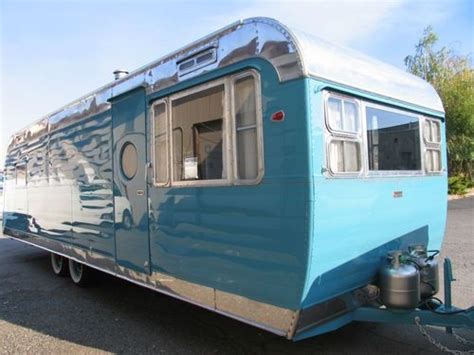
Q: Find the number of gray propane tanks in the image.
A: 2